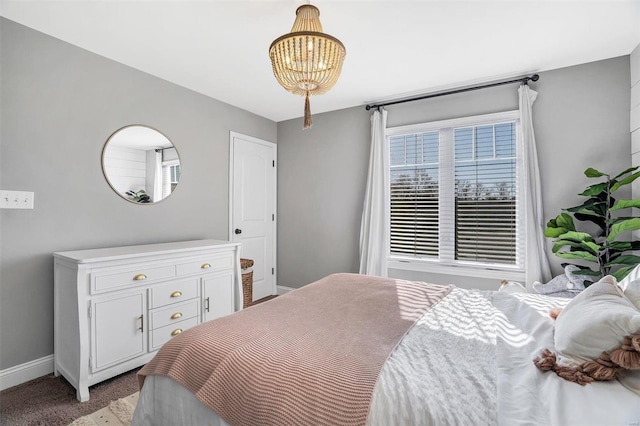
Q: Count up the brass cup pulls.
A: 5